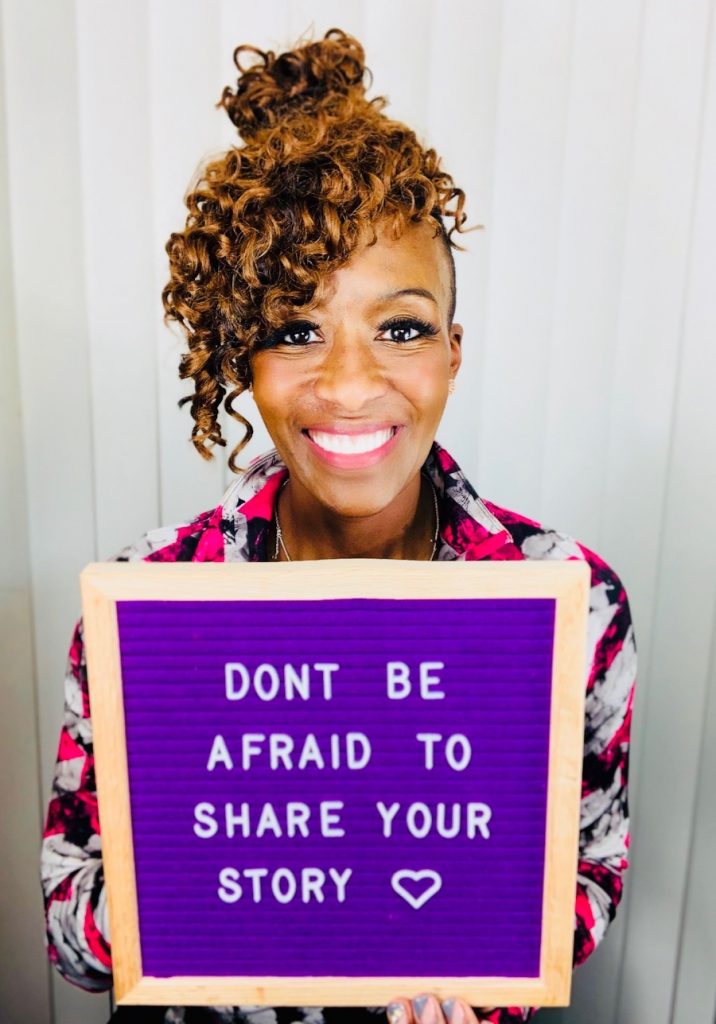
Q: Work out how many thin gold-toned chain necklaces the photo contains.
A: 1